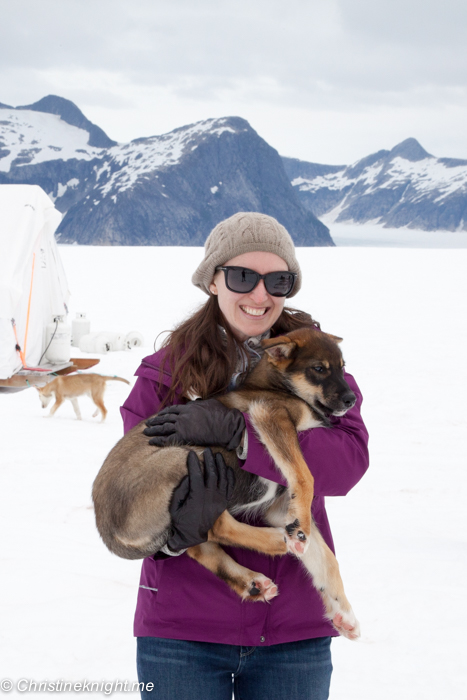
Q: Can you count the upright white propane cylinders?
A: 2